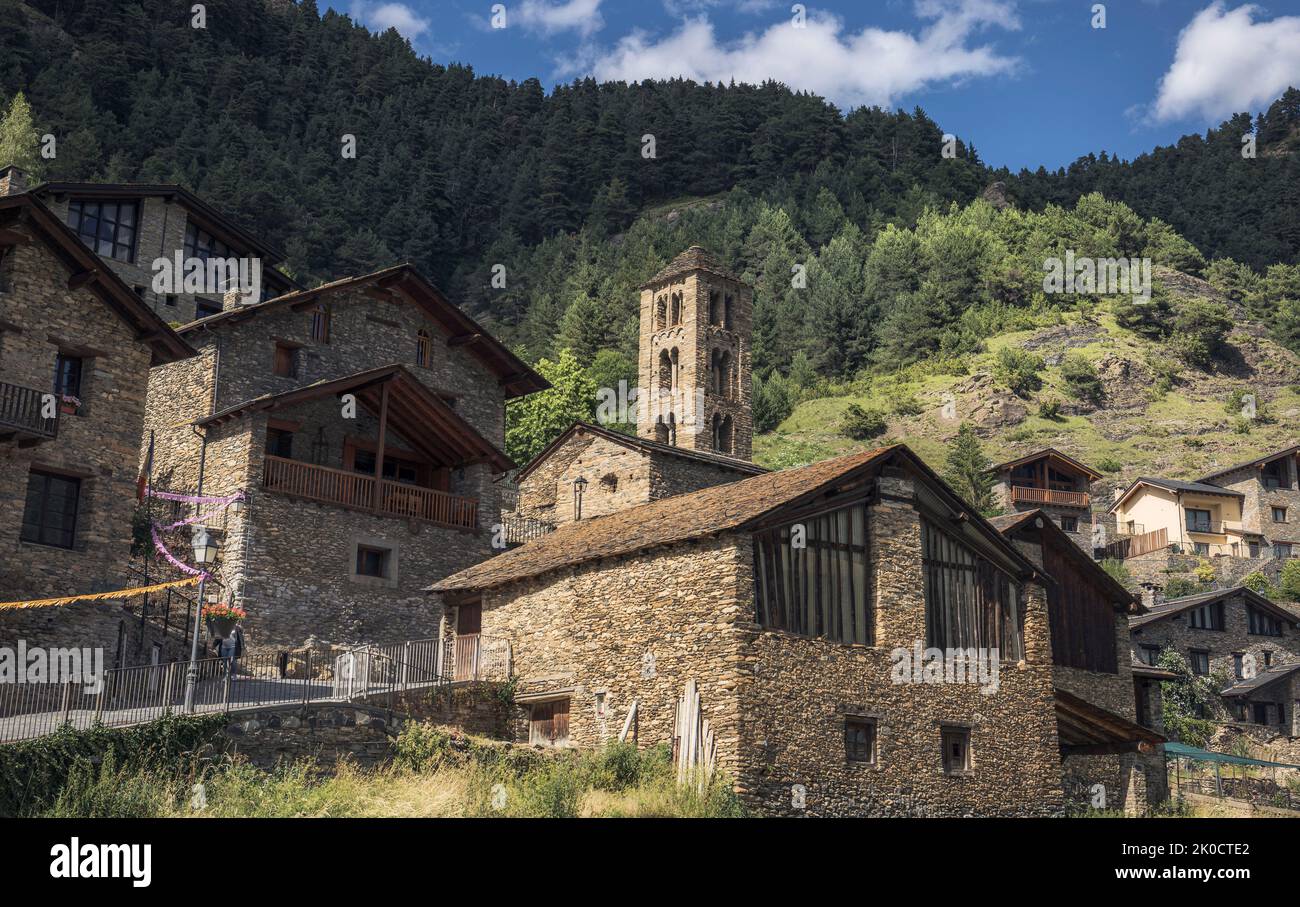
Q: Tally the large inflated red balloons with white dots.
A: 0